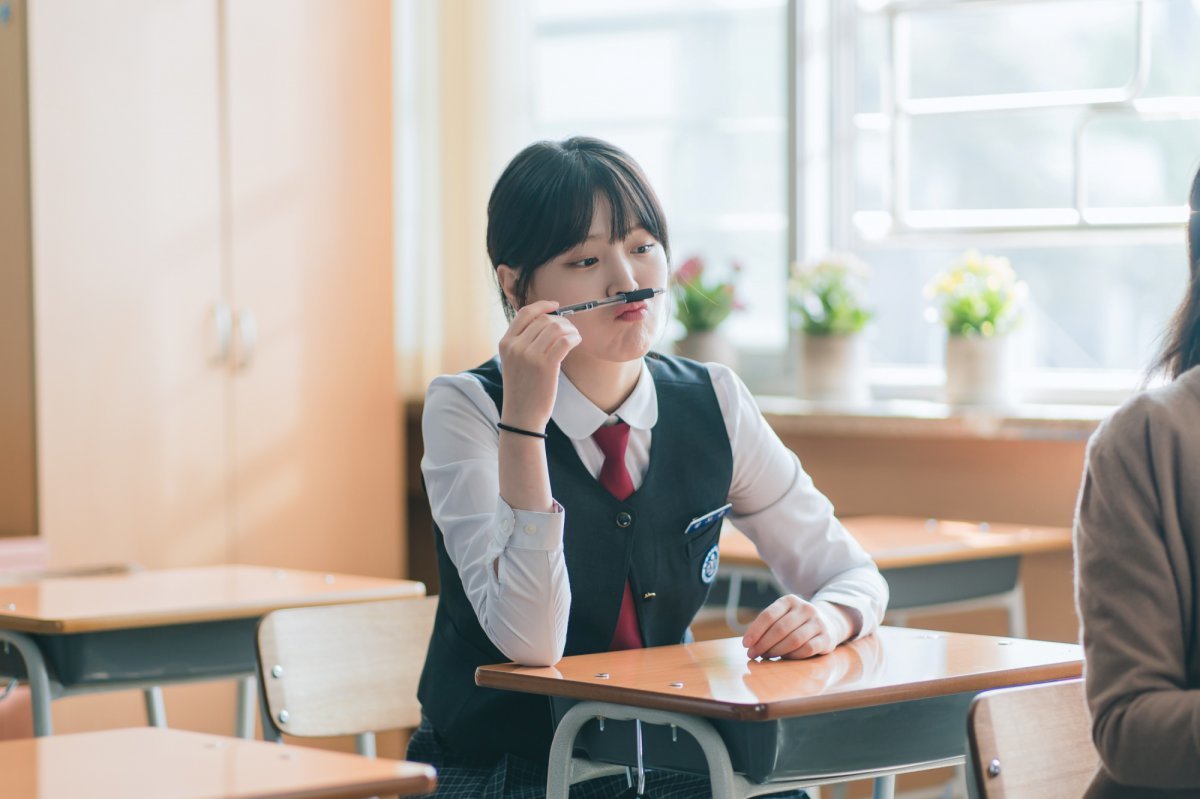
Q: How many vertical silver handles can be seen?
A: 2